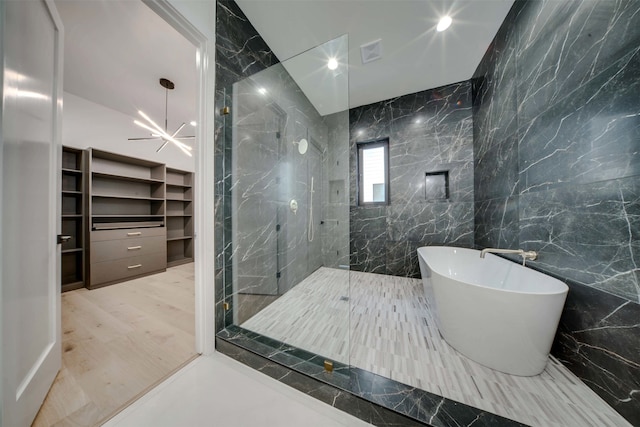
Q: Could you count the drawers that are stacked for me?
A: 3